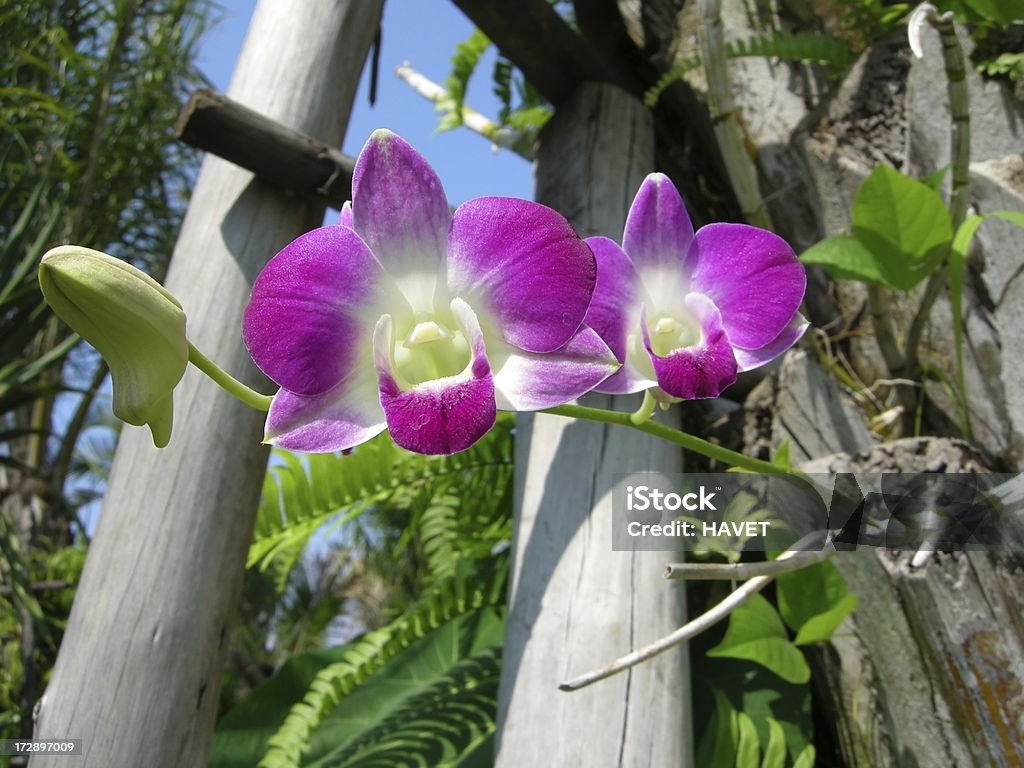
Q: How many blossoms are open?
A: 2